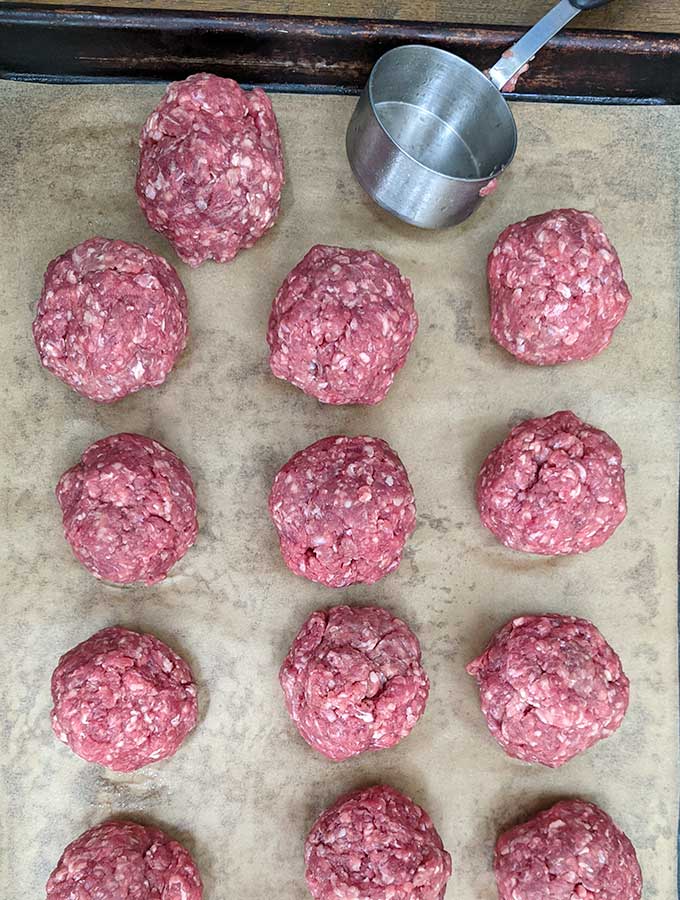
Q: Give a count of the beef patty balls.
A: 13